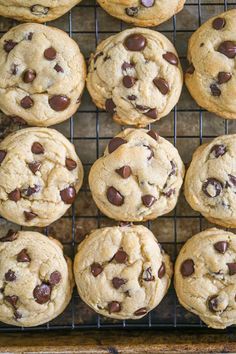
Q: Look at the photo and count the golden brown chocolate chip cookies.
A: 11